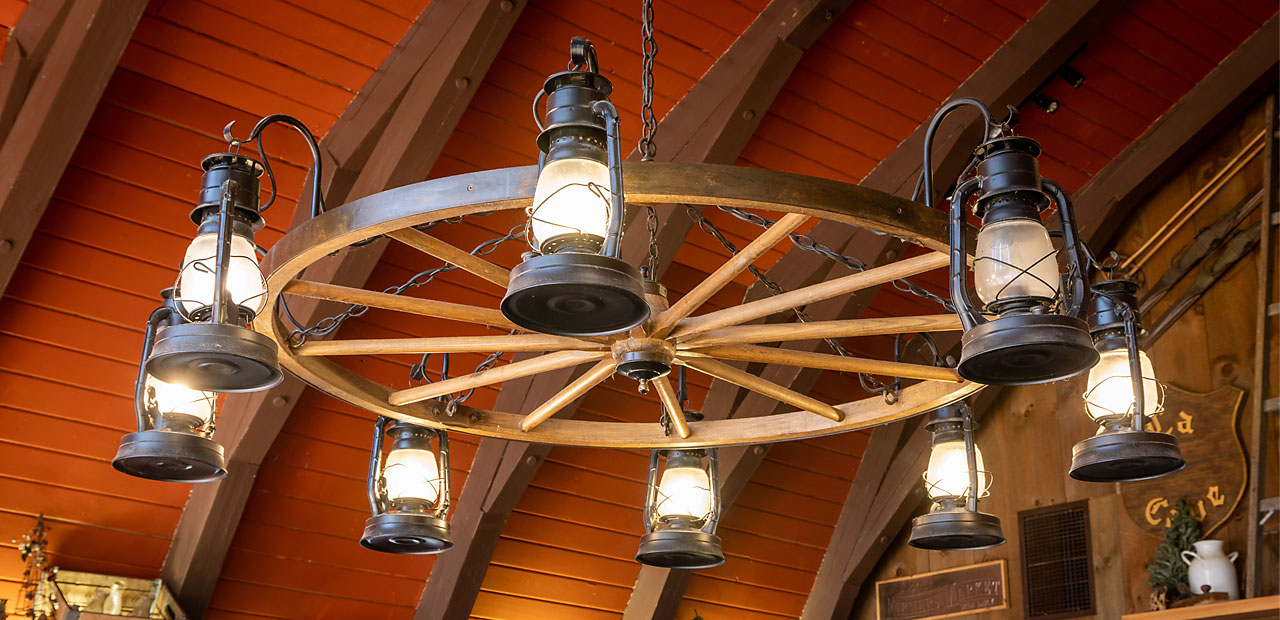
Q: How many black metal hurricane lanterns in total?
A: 8